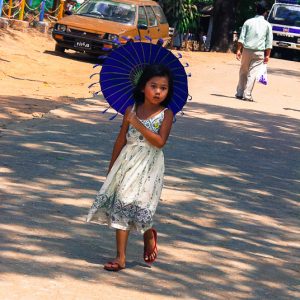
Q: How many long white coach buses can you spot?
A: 0